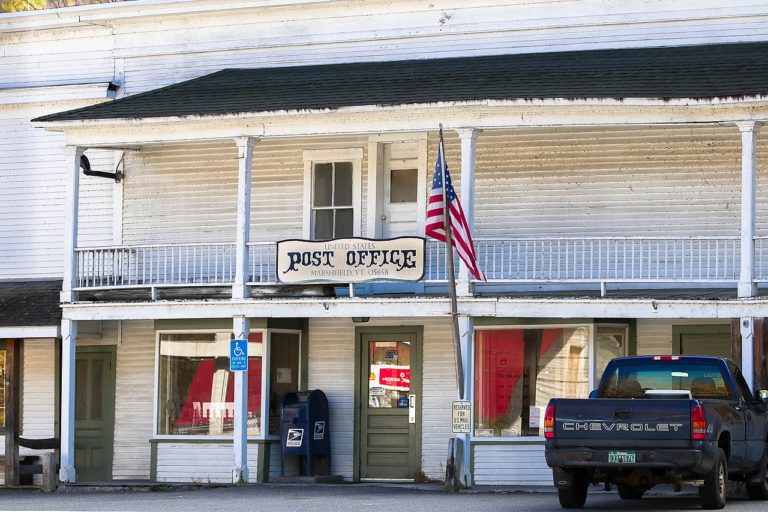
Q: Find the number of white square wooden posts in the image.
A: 8